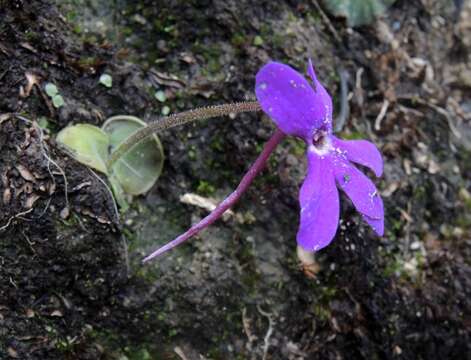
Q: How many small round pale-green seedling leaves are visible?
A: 5